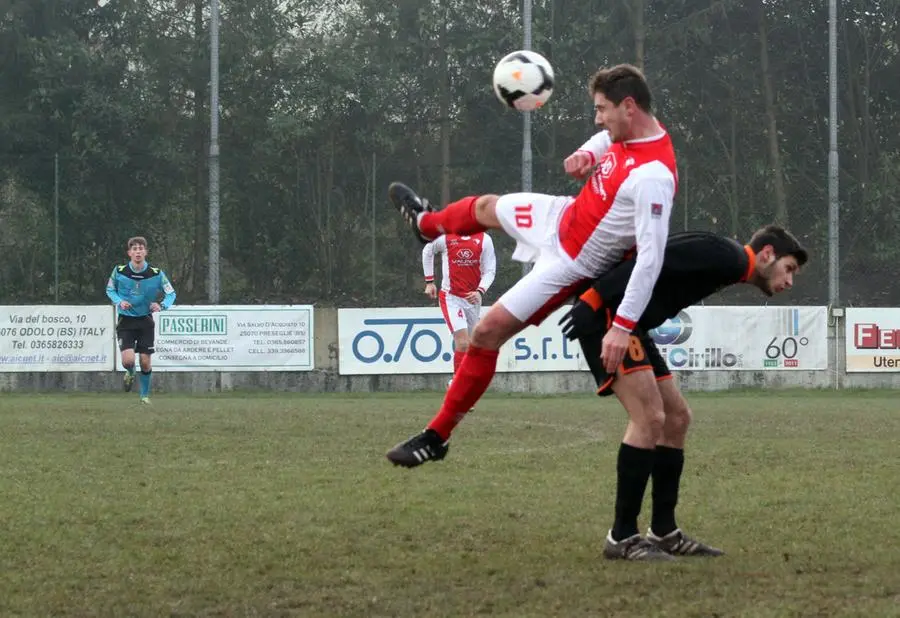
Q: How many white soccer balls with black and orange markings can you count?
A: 1